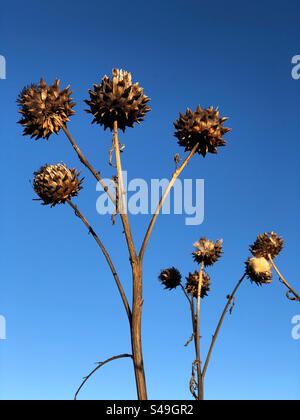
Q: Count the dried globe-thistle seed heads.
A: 9